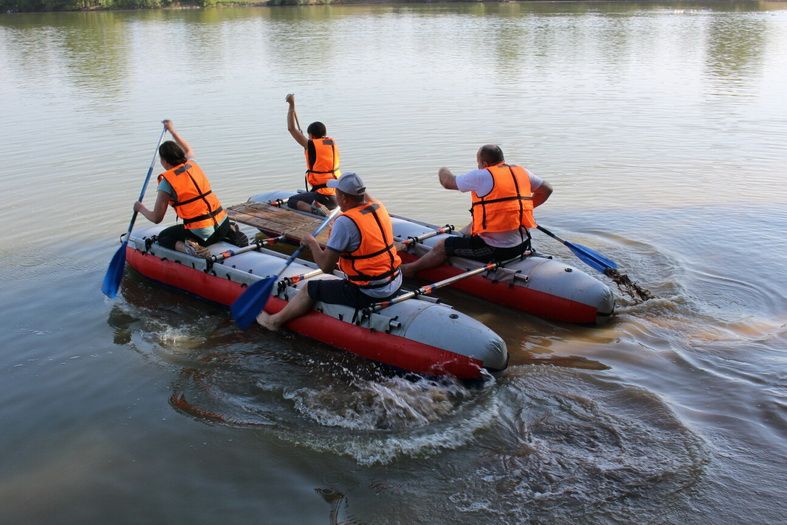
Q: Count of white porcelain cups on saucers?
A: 0